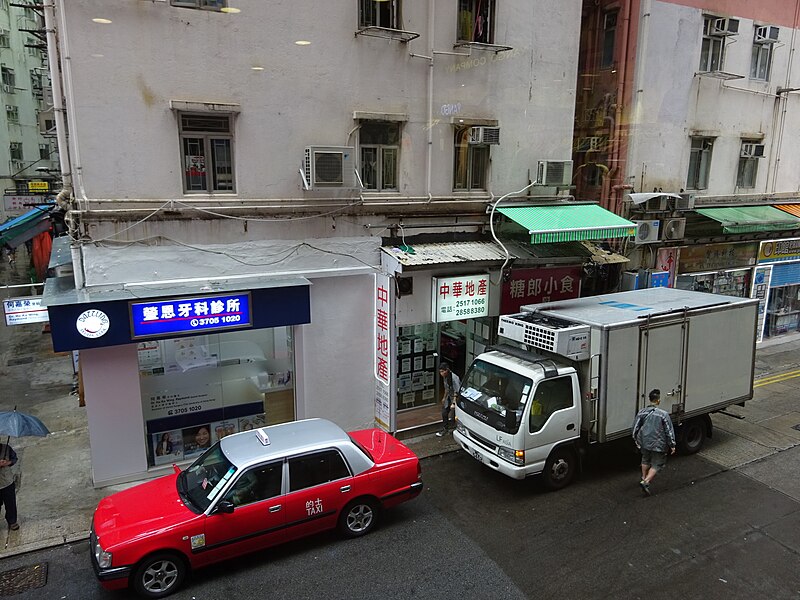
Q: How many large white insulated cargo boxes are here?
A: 1